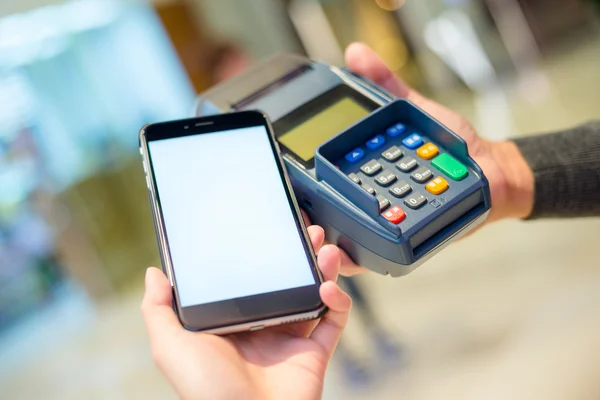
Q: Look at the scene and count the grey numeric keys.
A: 10